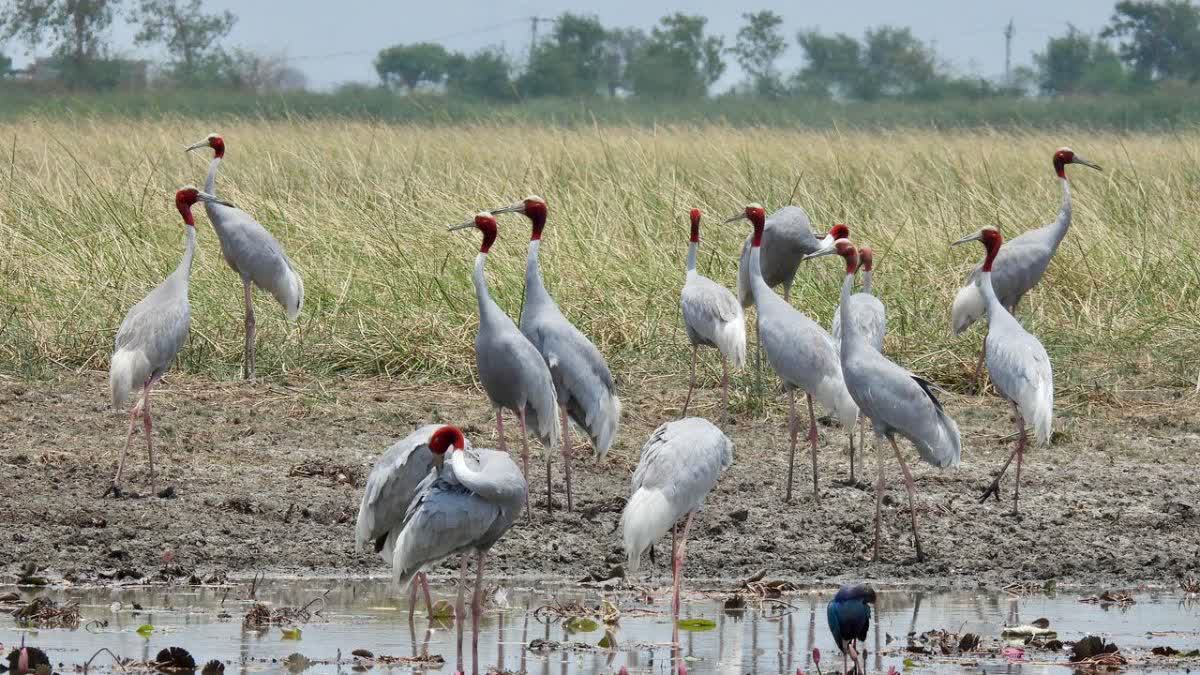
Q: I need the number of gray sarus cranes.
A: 14